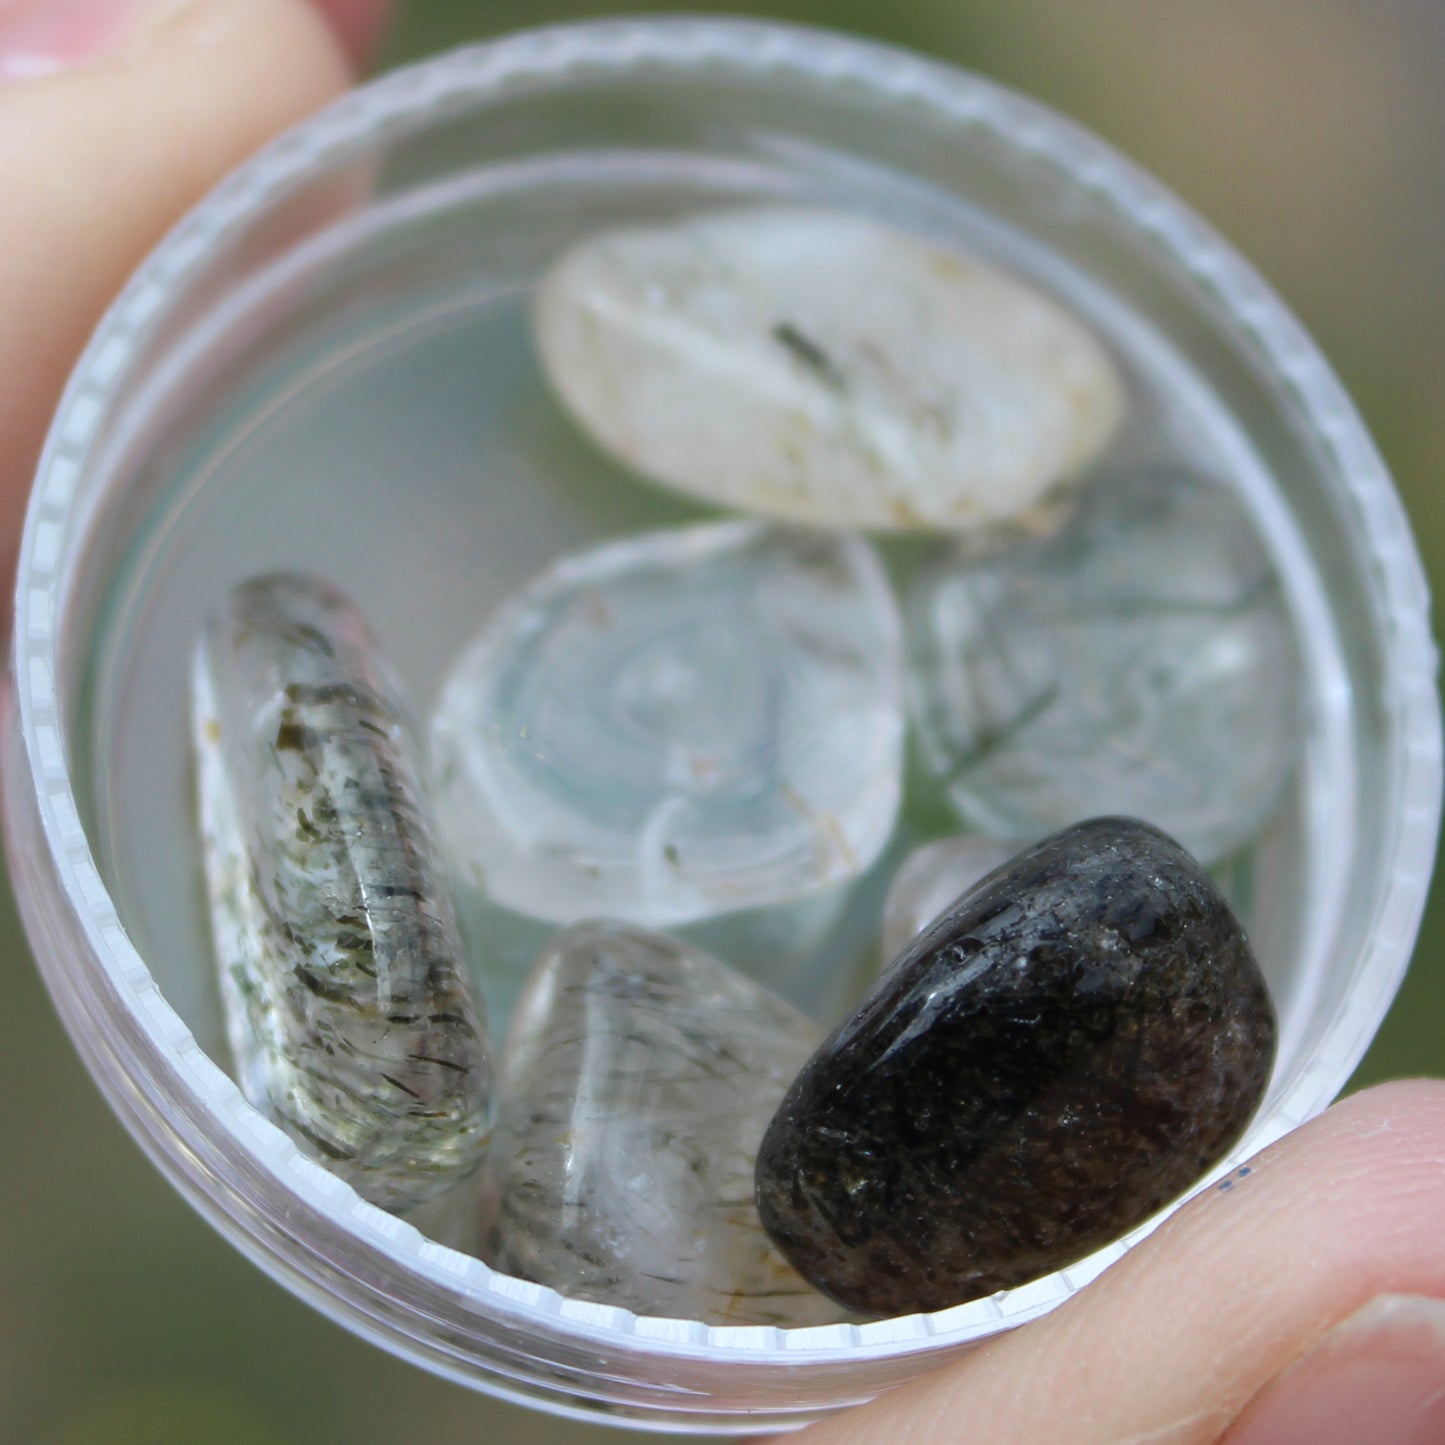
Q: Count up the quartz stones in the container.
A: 7